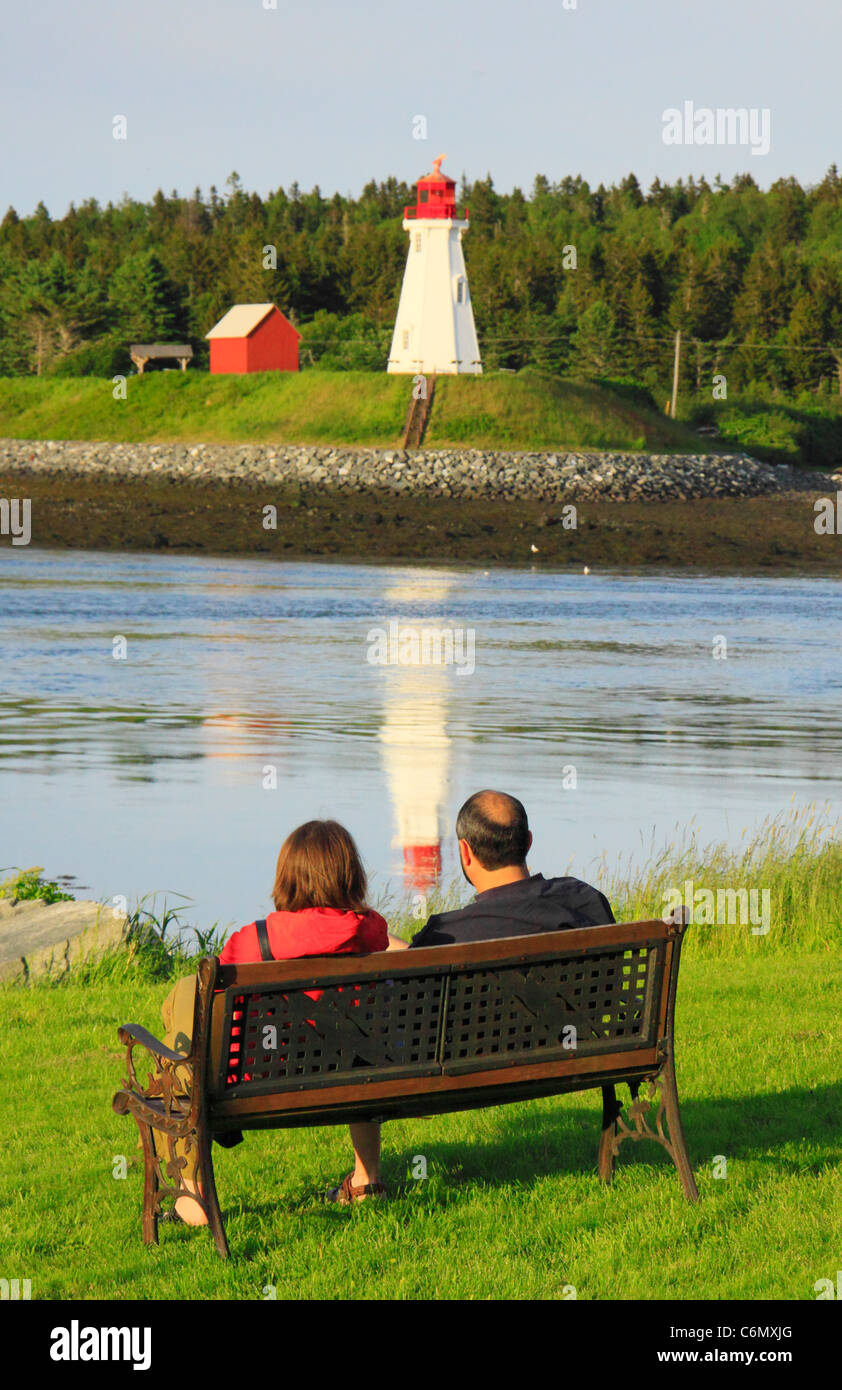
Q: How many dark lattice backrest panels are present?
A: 2